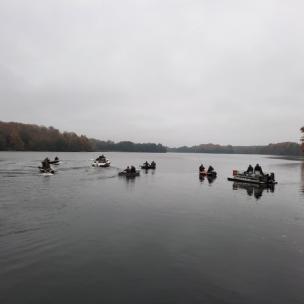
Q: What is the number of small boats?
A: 7